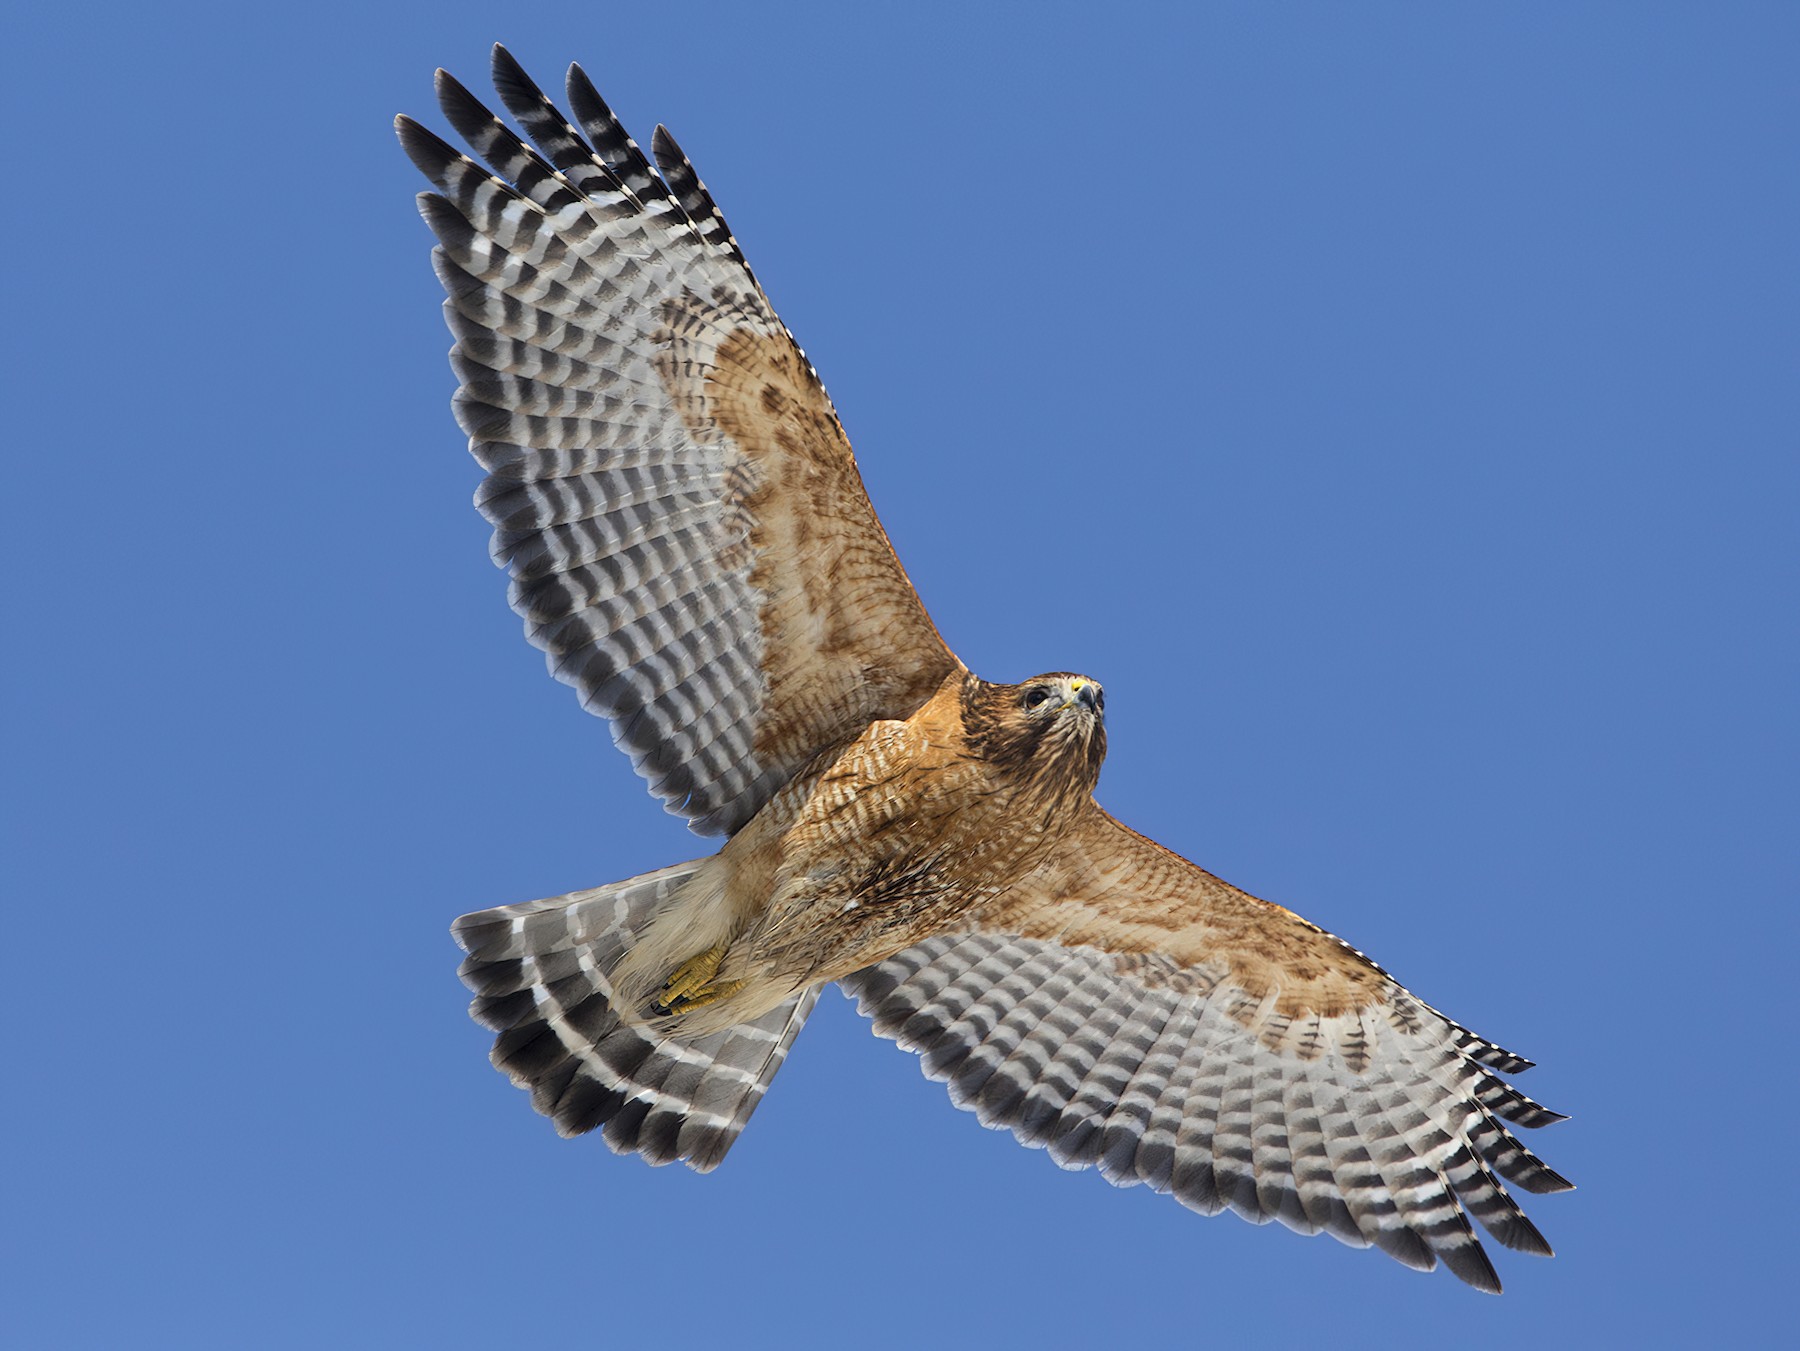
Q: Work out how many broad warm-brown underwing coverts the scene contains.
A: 2